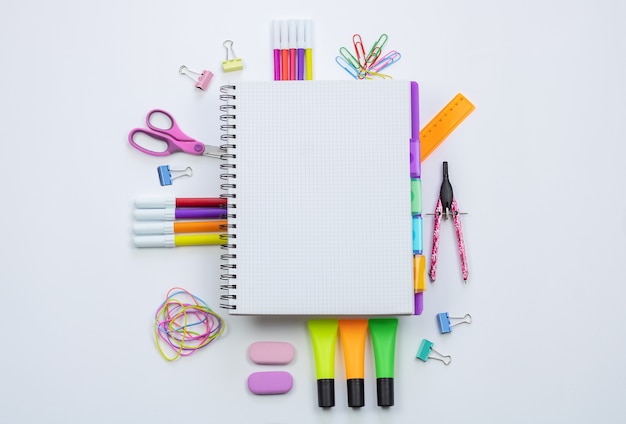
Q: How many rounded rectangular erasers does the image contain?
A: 2